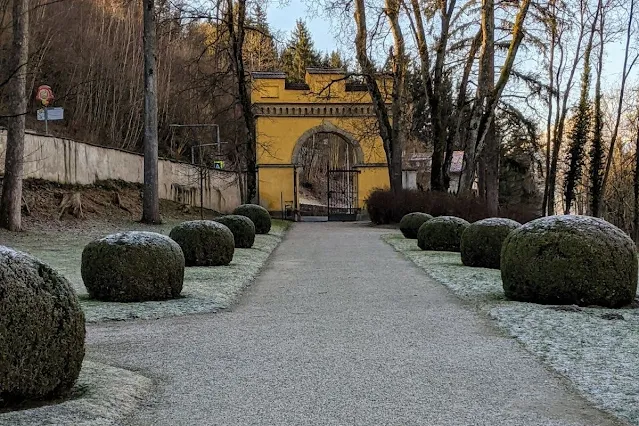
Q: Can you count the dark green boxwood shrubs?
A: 9